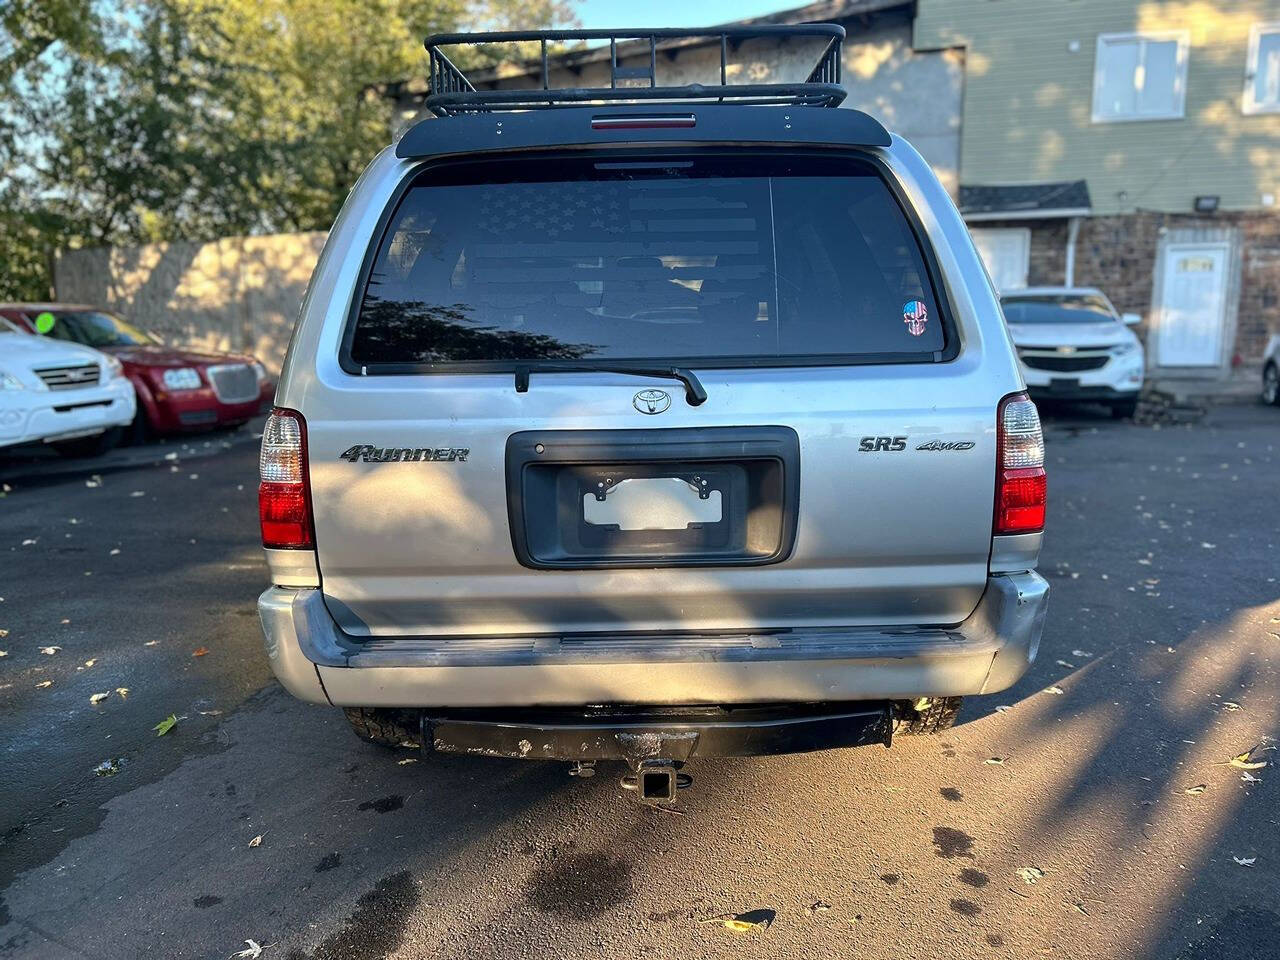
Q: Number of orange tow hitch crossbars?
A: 0